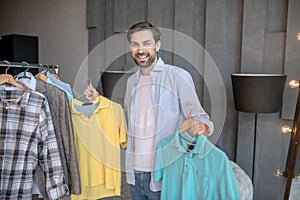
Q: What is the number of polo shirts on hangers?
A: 2